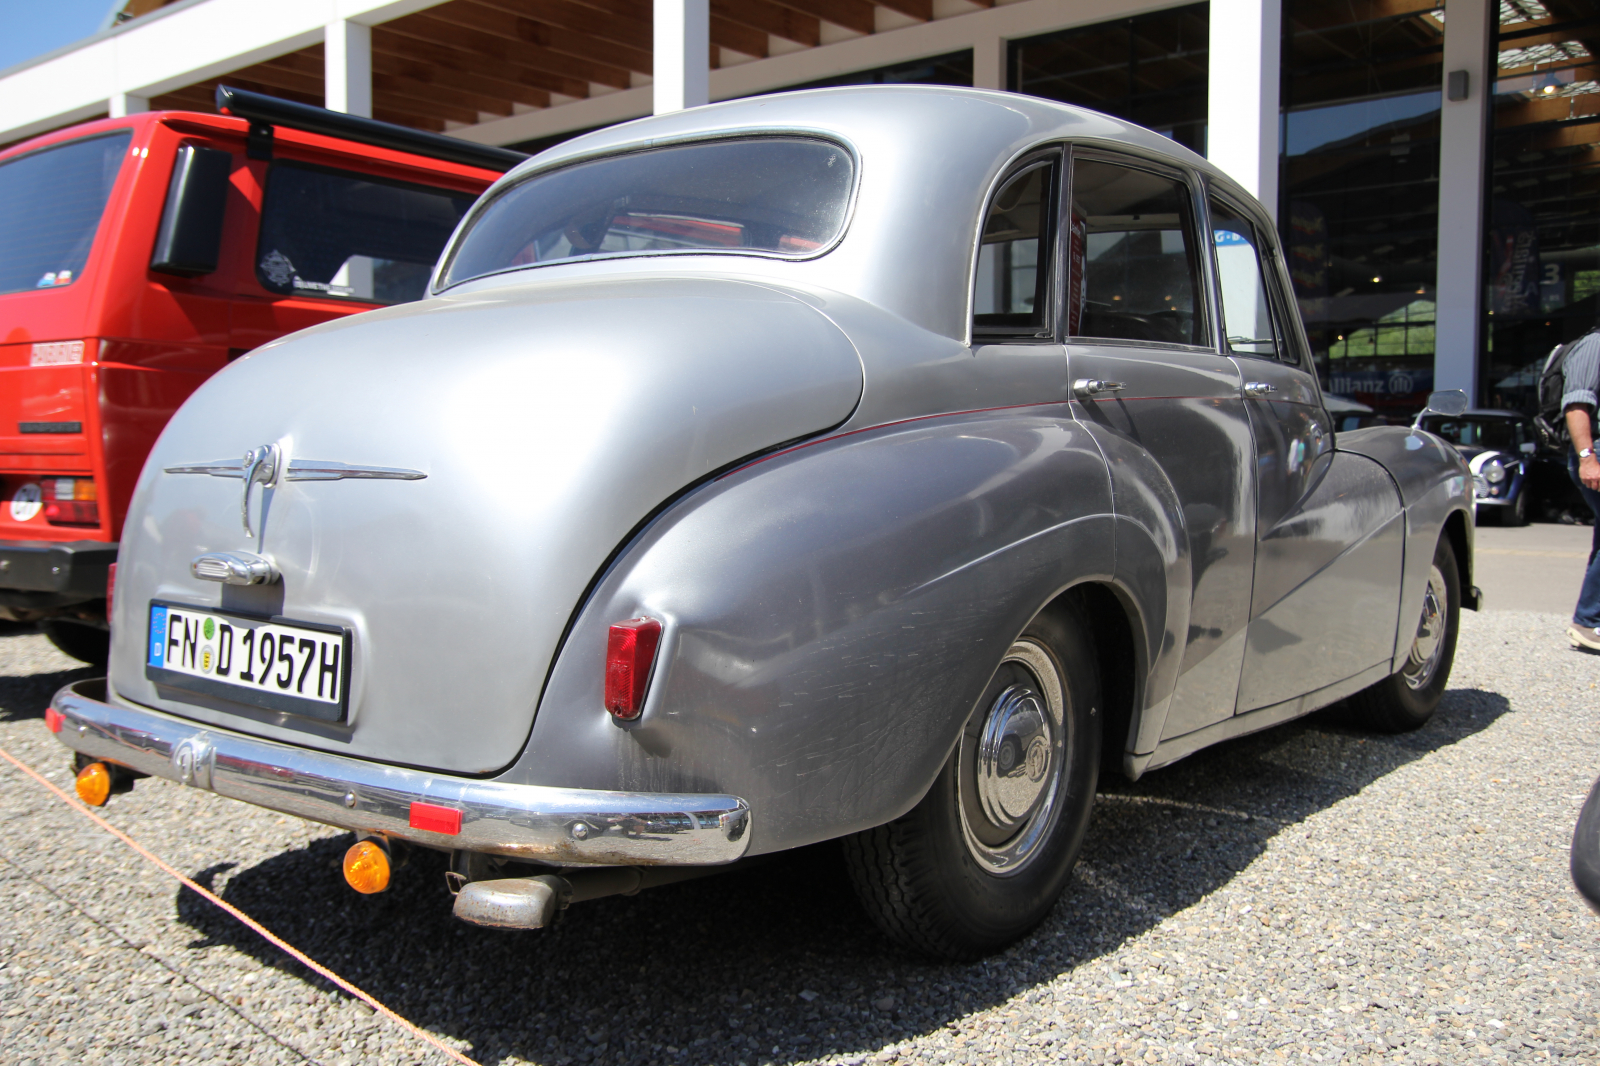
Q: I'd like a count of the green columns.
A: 0